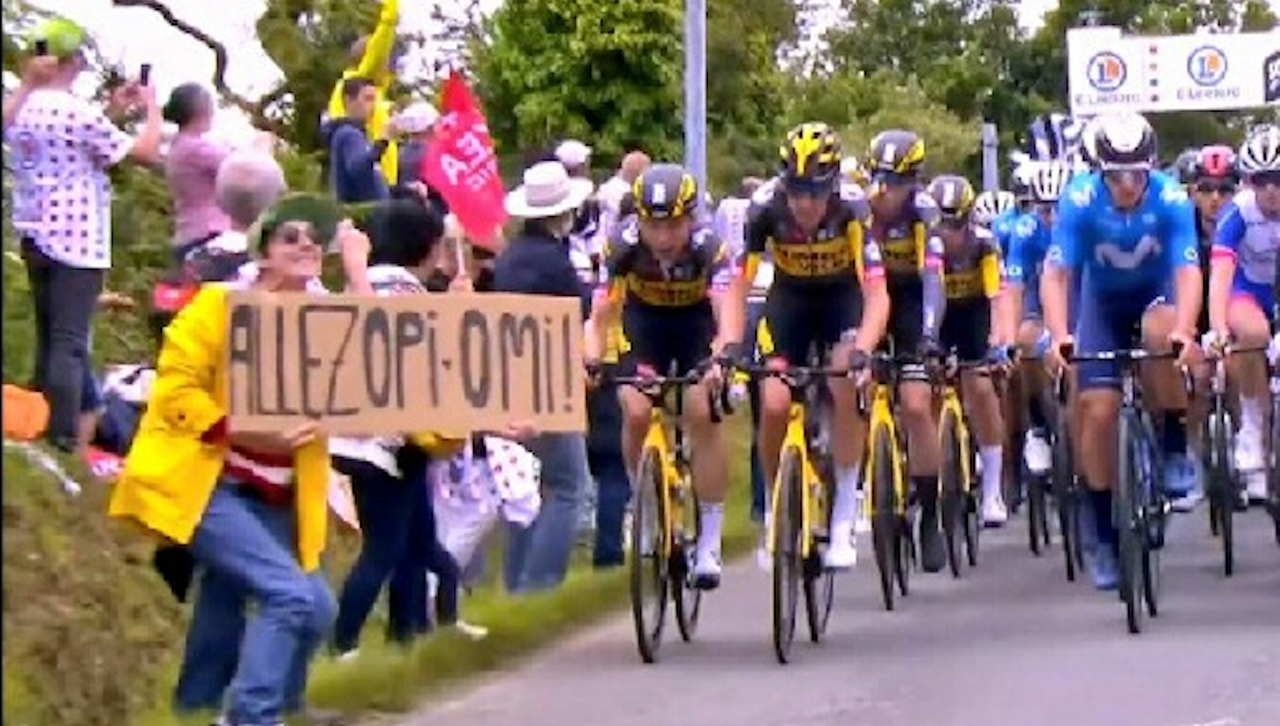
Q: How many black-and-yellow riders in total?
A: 4